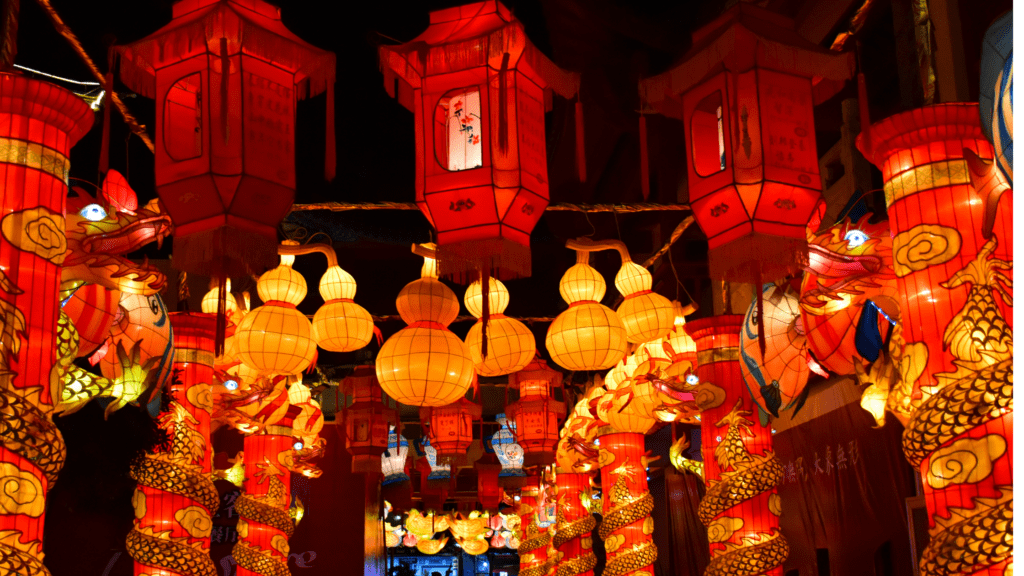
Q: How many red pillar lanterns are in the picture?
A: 8